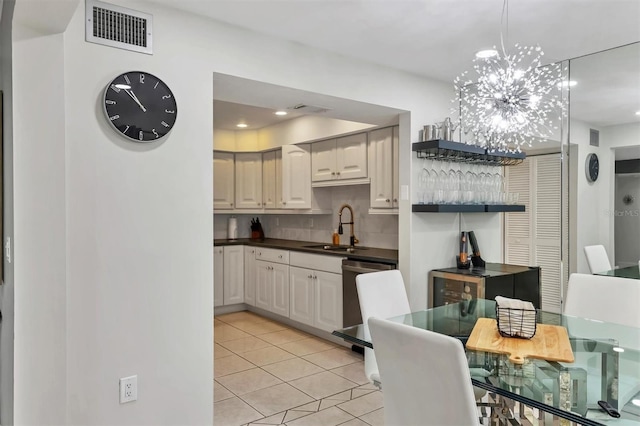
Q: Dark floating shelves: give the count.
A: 2